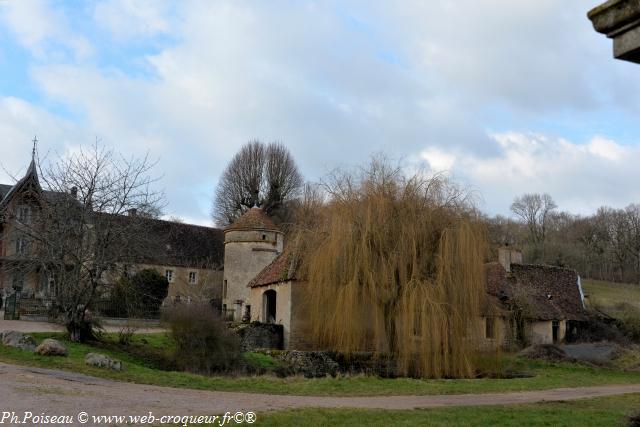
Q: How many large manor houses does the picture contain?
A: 1